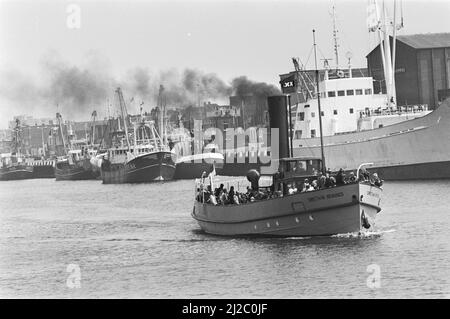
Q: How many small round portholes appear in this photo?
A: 5